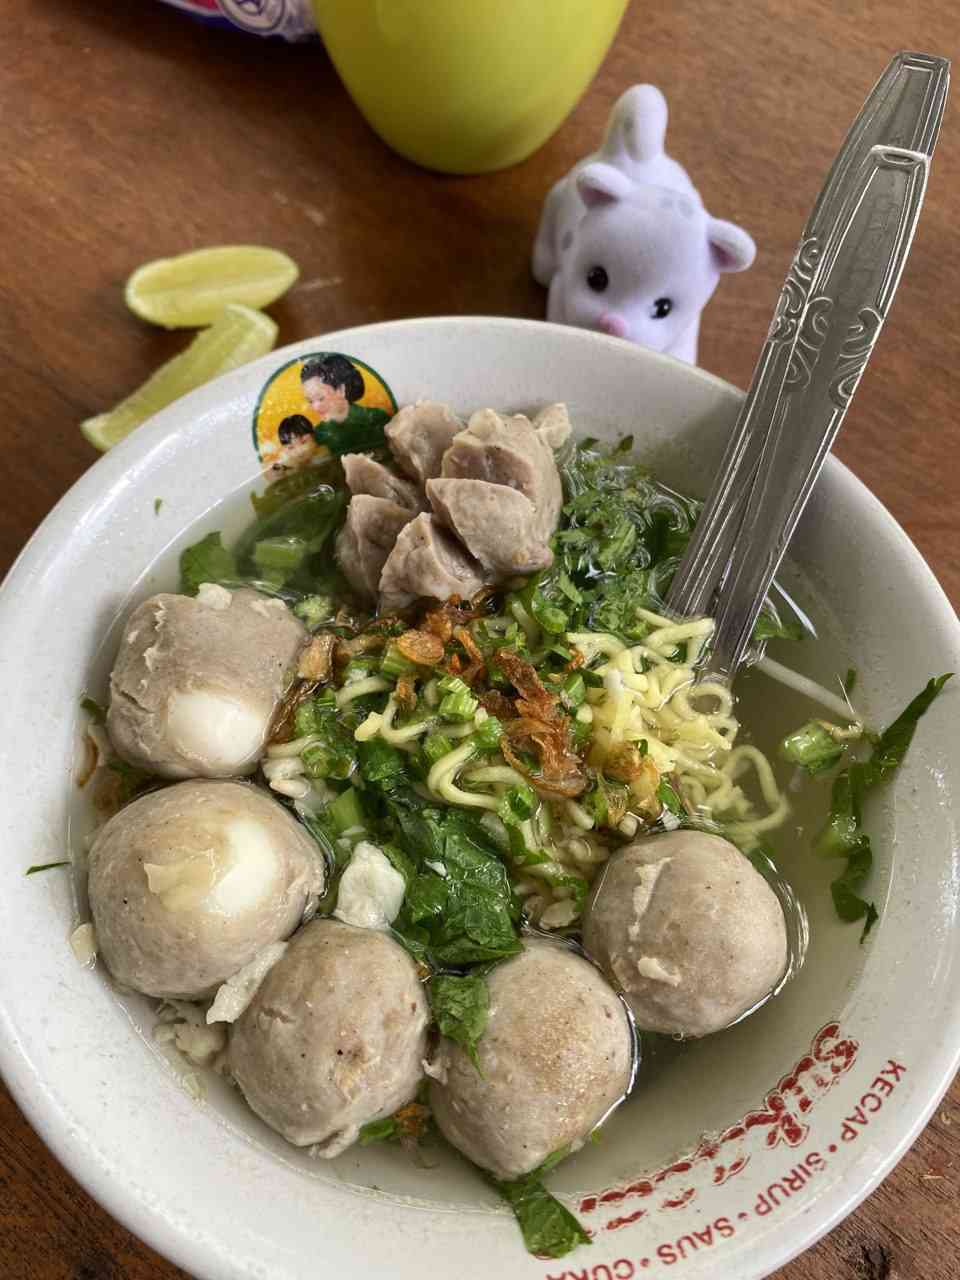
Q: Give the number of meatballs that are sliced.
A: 1